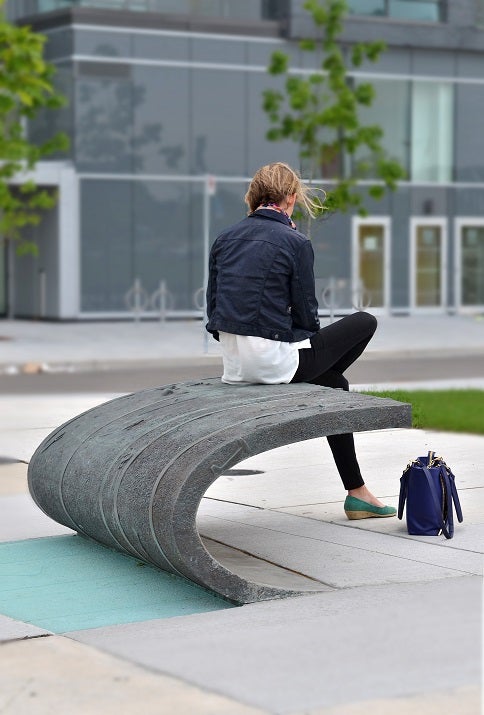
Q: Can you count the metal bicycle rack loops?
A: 5